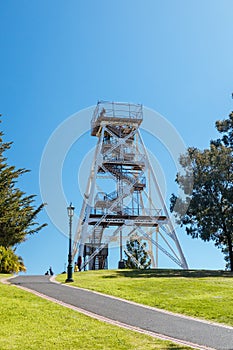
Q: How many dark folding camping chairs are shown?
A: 0